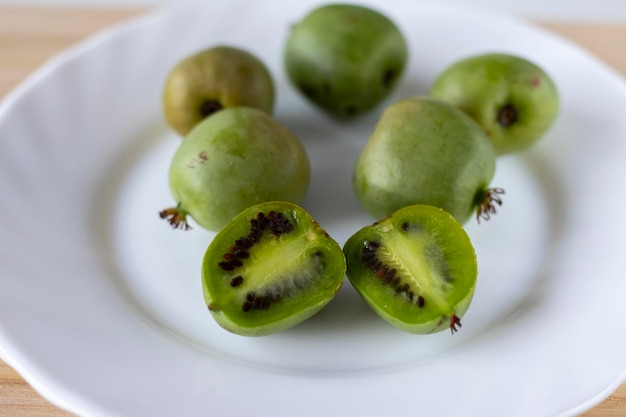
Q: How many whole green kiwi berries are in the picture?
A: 5